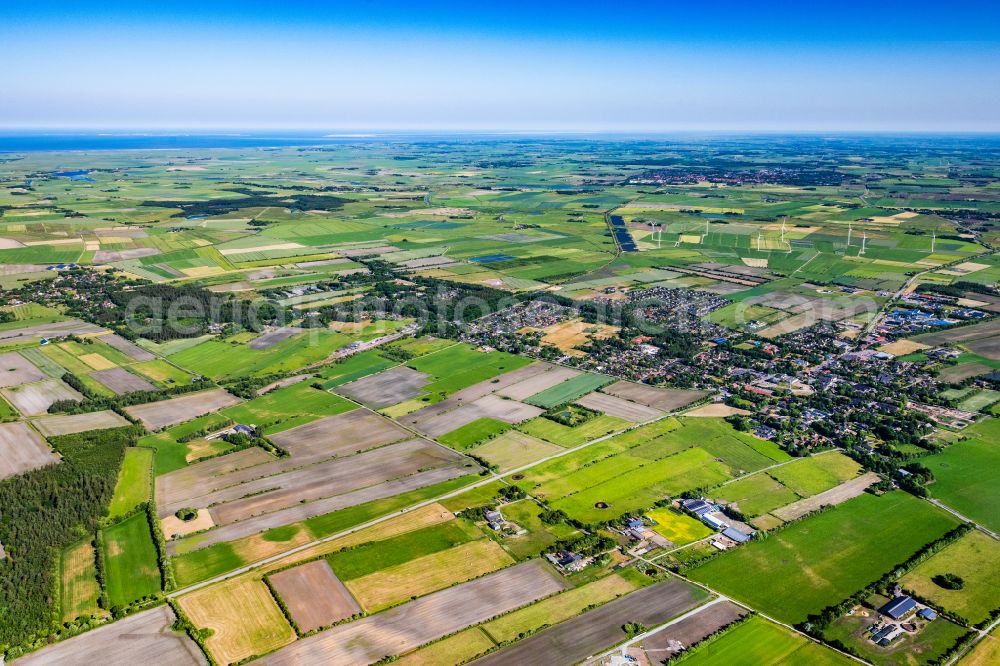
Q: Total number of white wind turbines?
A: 8